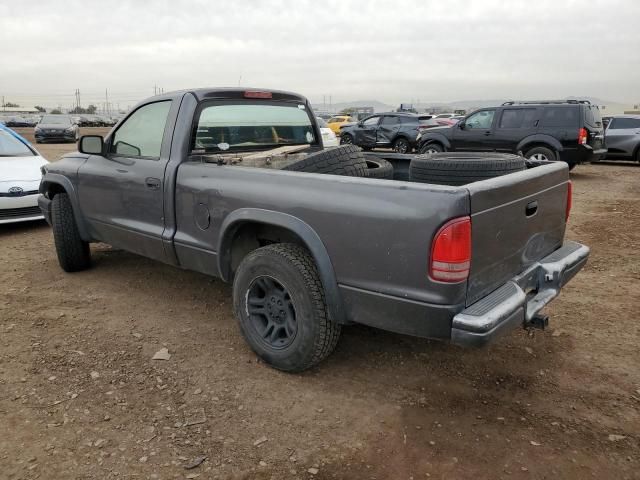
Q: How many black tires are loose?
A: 3